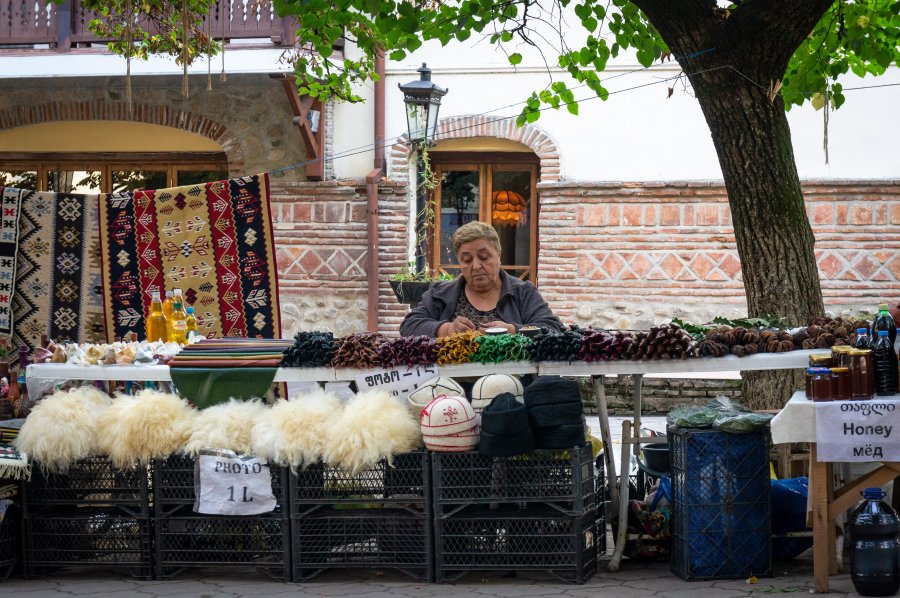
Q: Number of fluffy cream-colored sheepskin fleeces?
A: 5